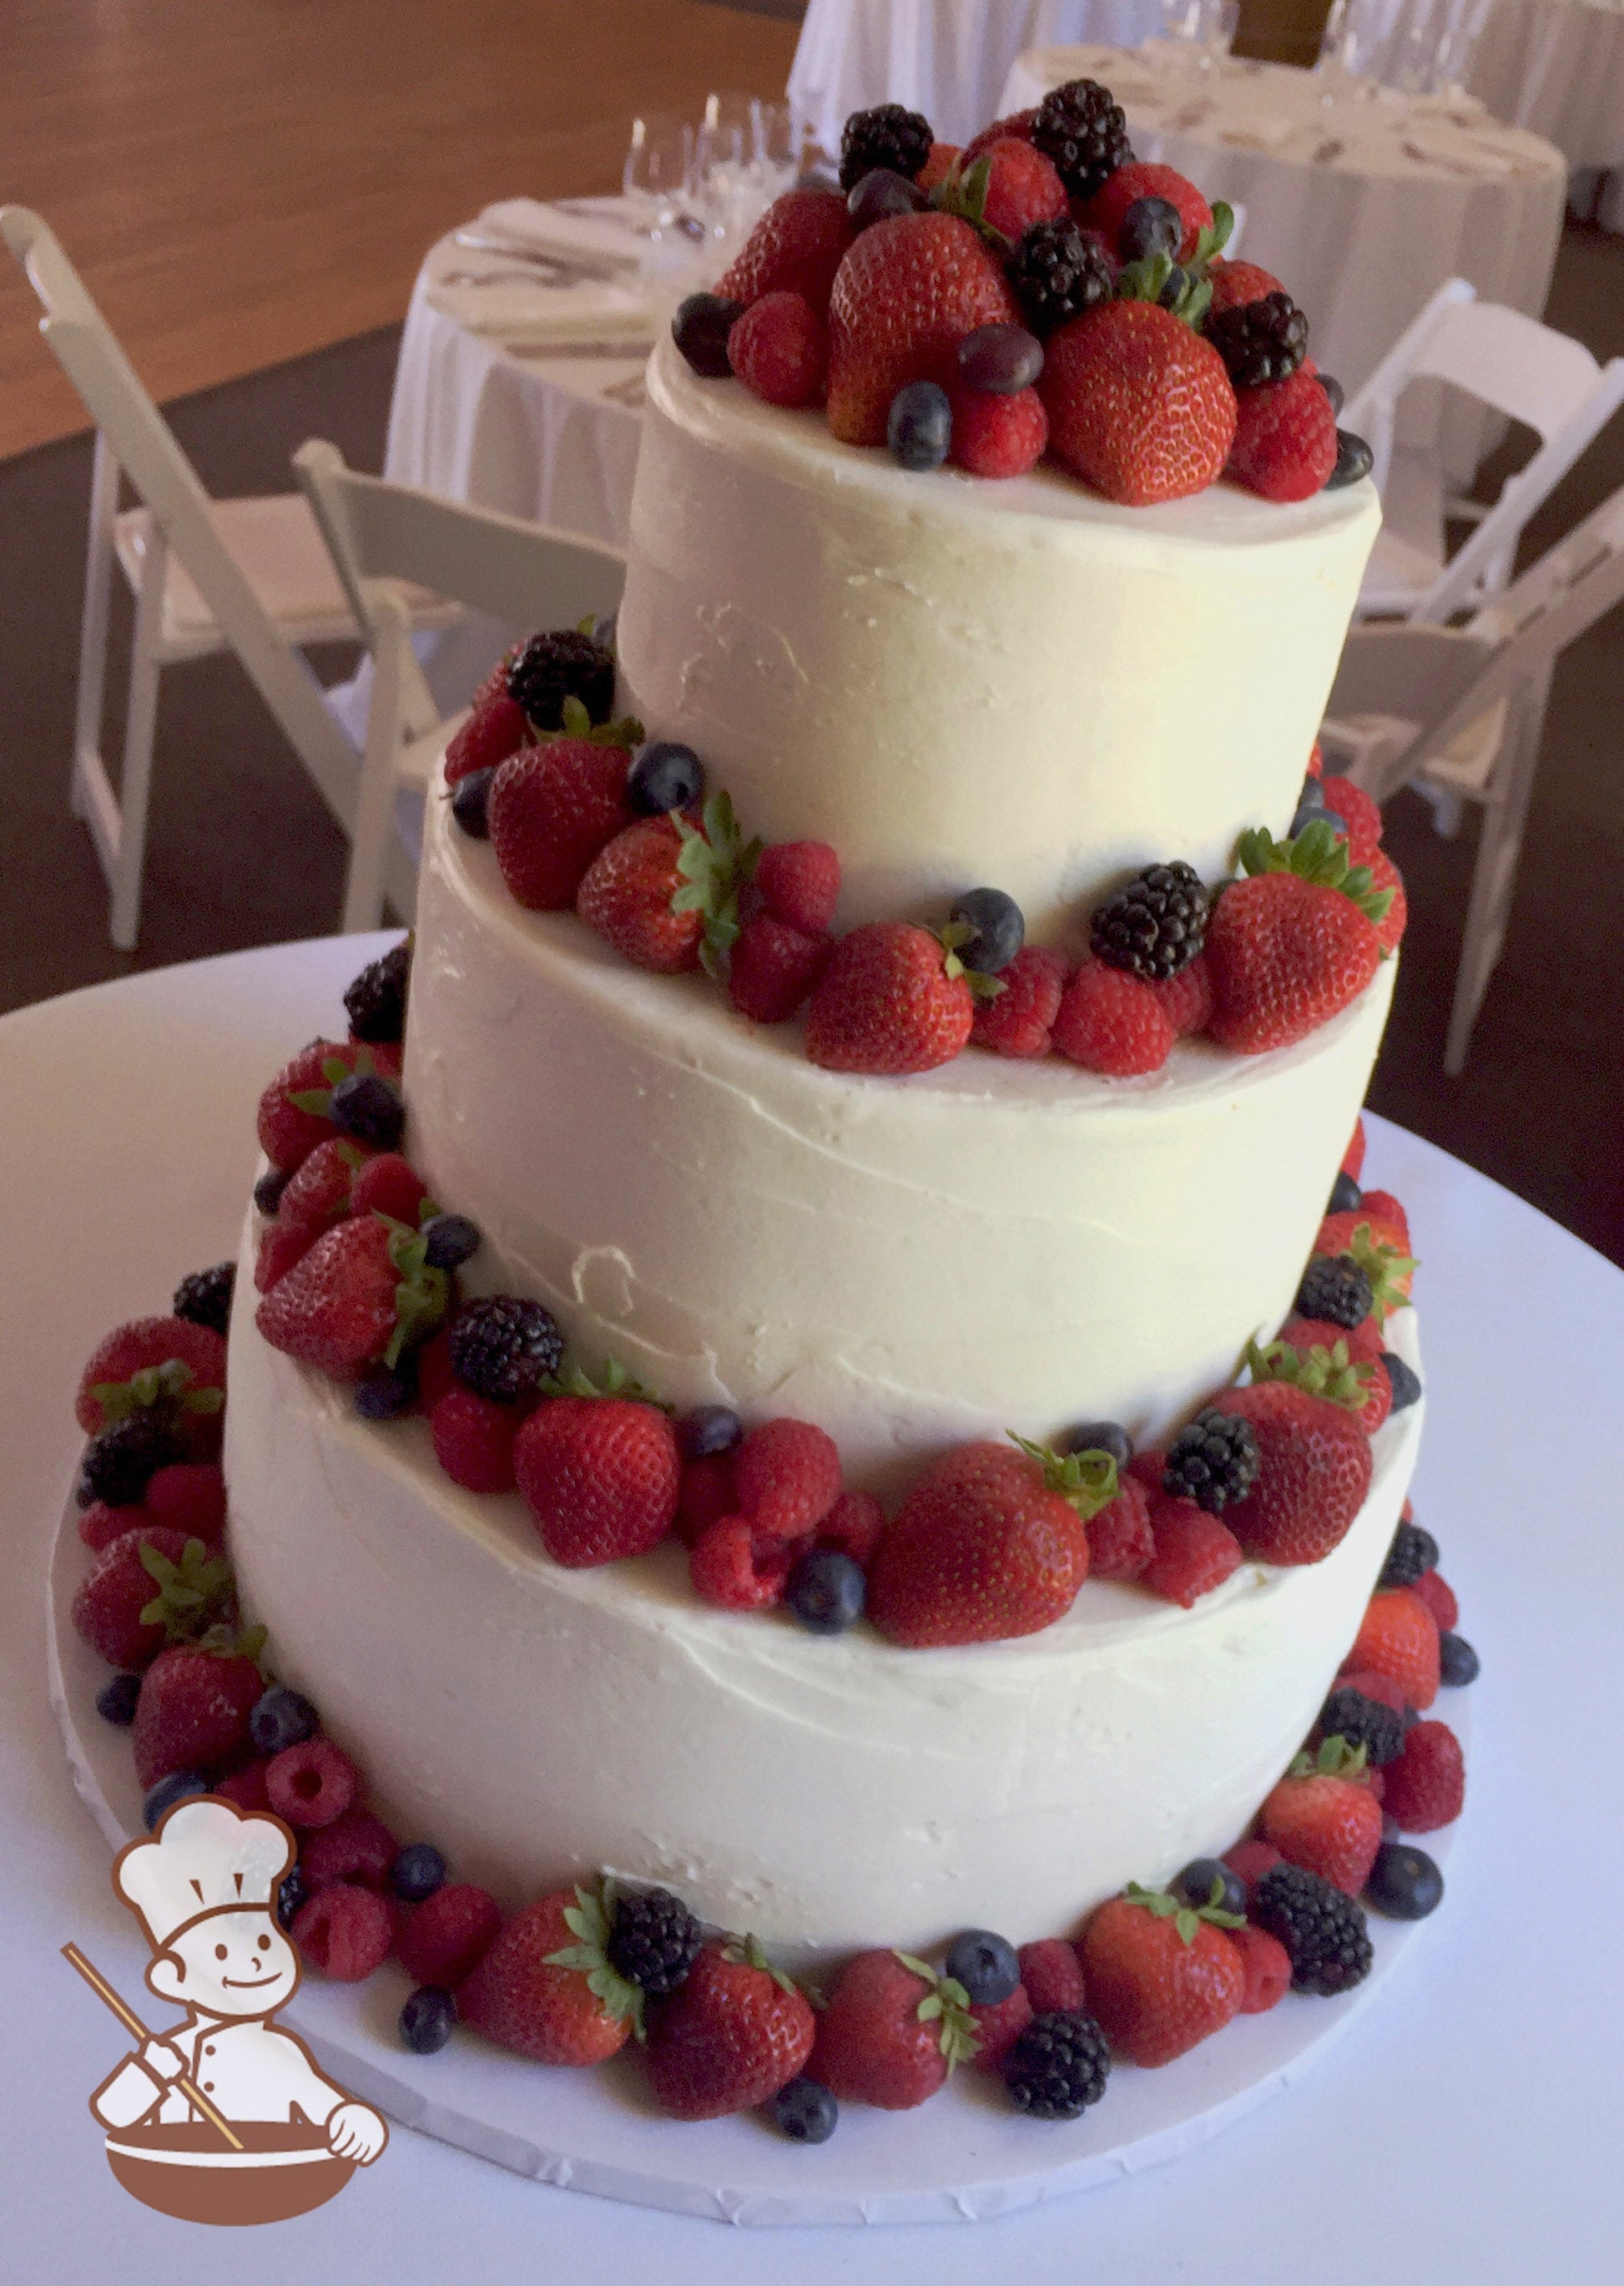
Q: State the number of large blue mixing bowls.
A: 0